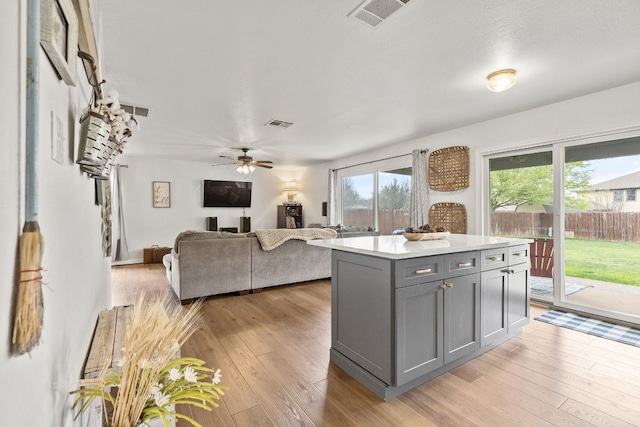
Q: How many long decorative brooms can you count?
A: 1